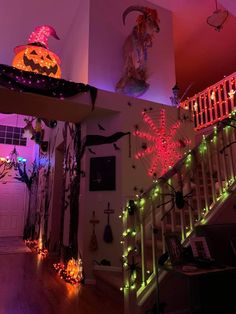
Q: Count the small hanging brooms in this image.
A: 2